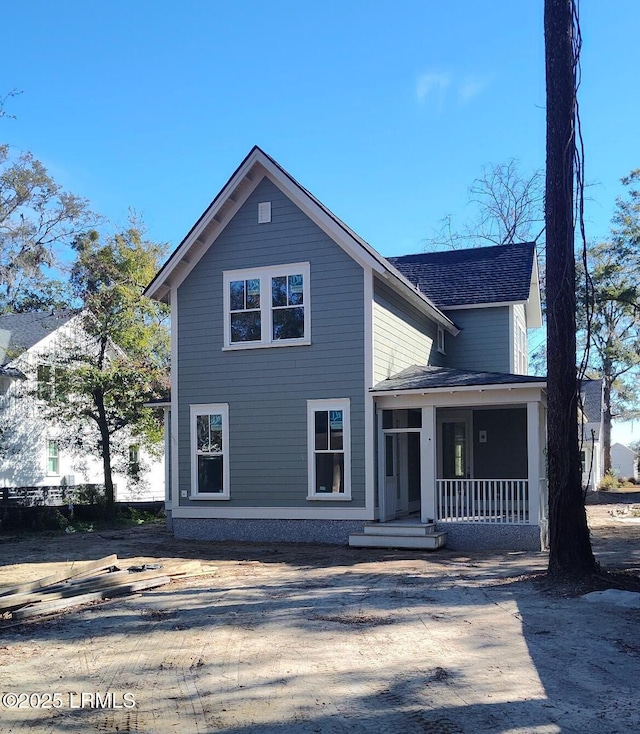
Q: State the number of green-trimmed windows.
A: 0